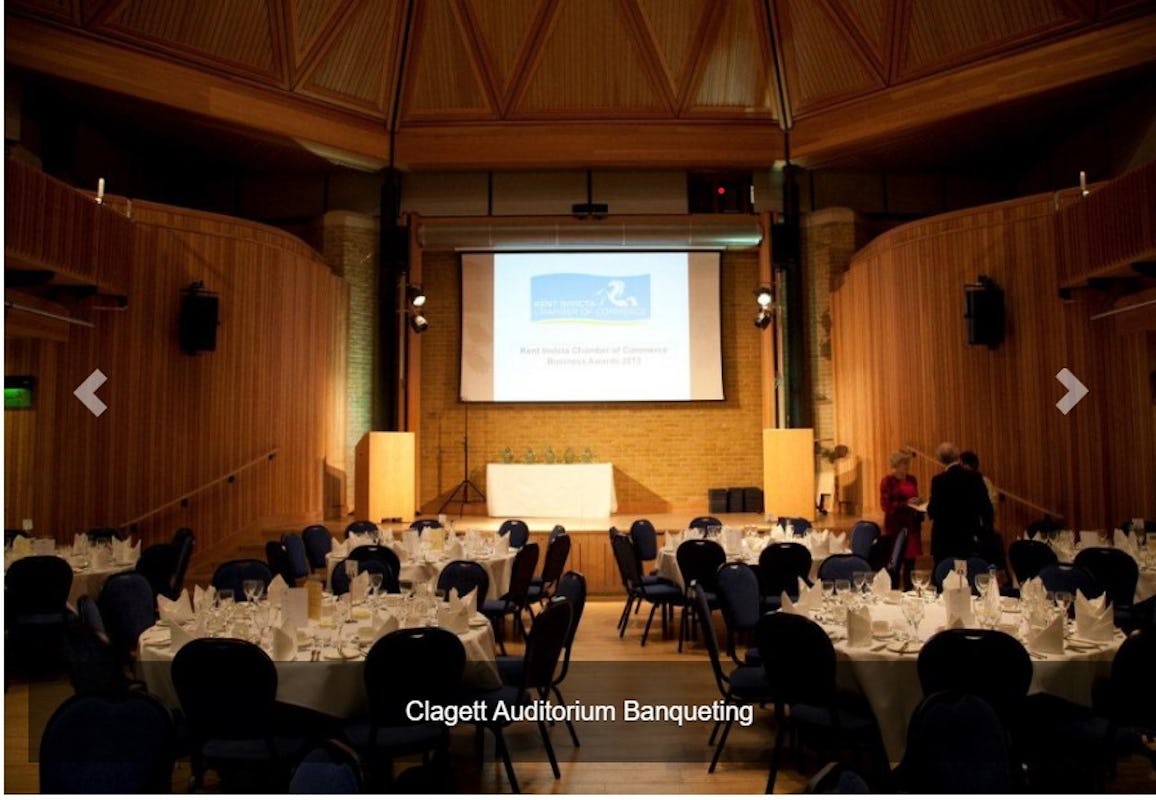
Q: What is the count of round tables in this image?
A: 6